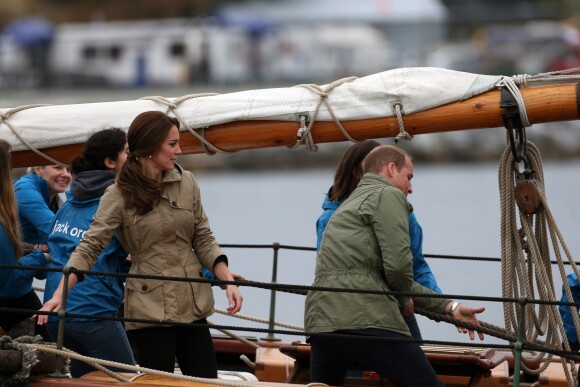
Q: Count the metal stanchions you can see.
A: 3